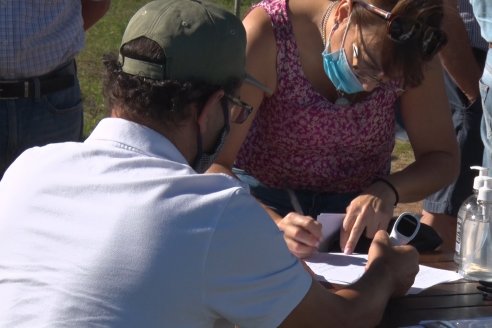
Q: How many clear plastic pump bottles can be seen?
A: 2